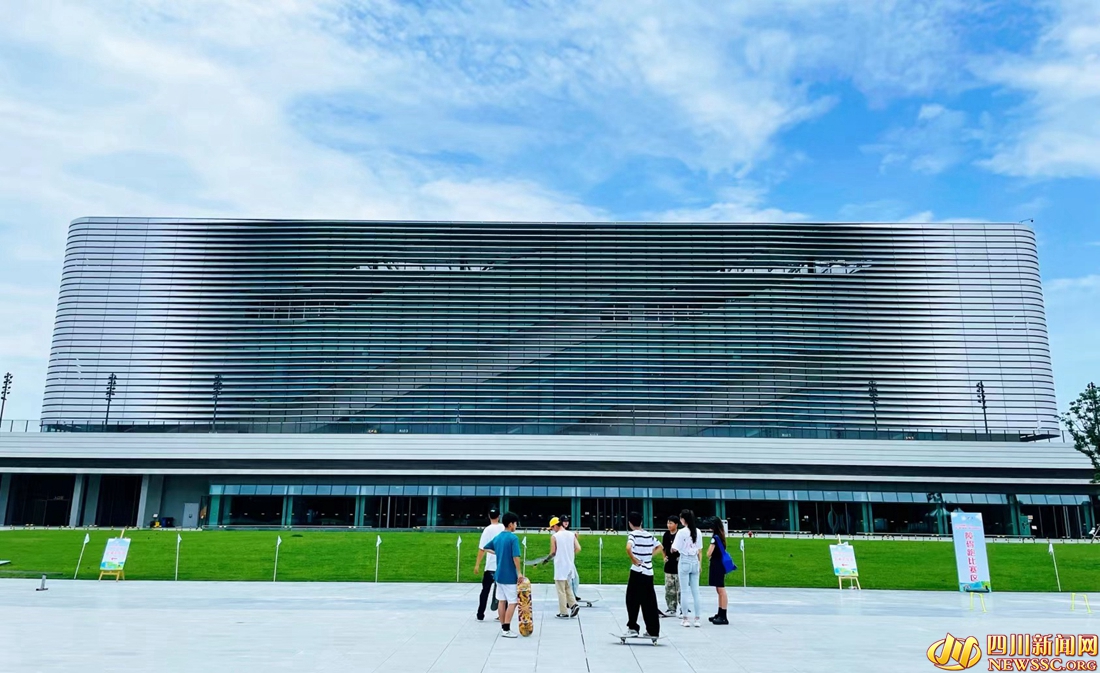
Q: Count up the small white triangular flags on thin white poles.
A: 9